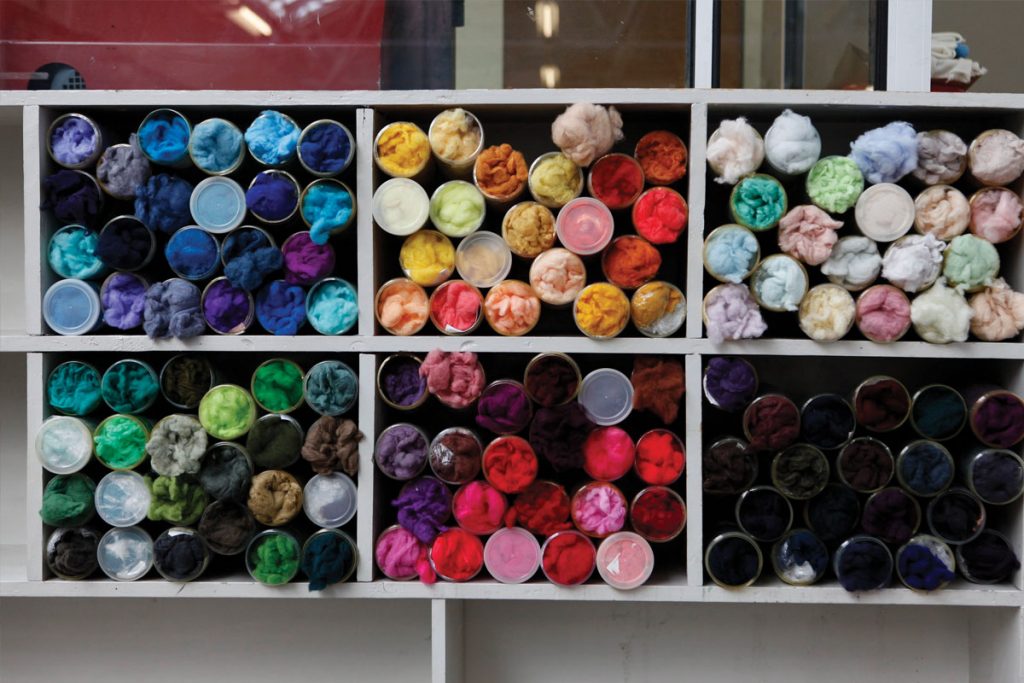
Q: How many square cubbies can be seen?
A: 6